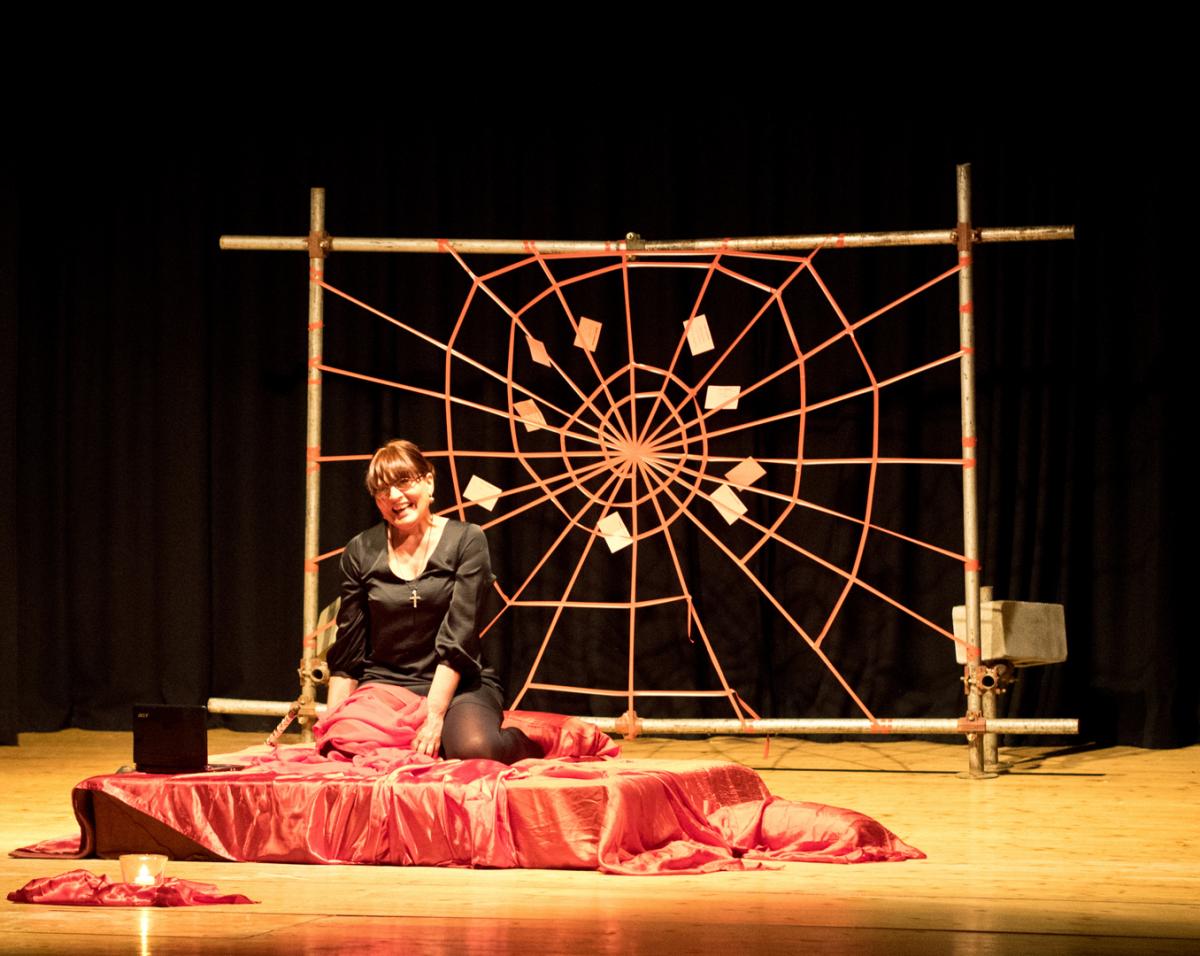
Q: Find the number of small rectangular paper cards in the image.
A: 9